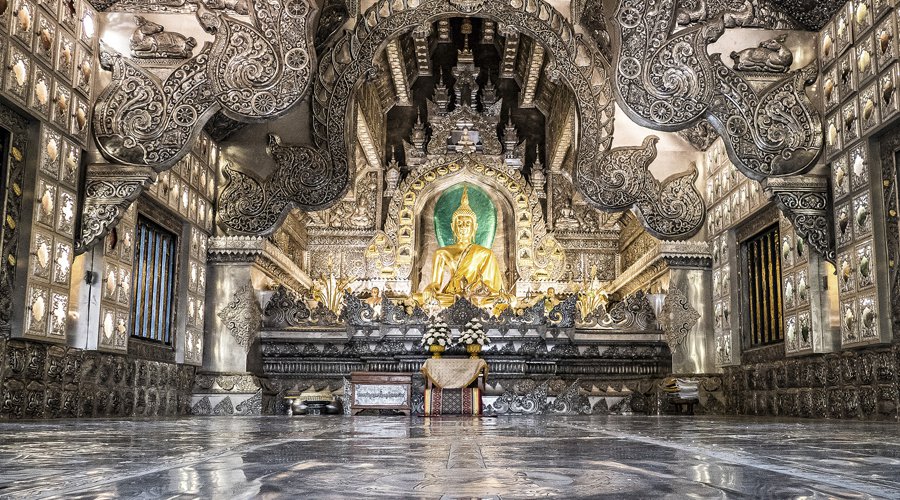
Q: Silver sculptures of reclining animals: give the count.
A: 2